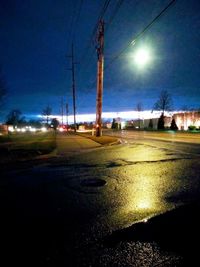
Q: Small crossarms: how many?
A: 3